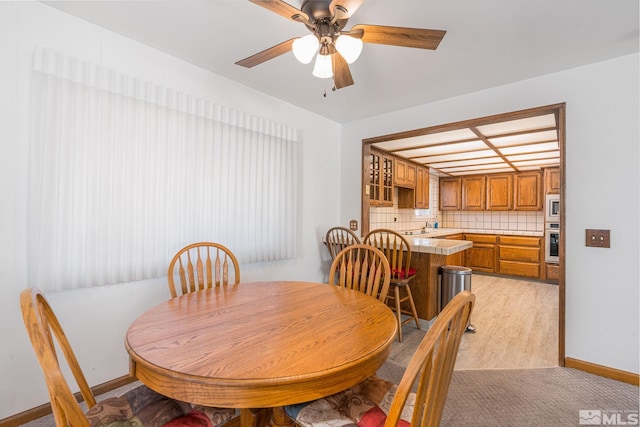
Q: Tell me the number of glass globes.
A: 3